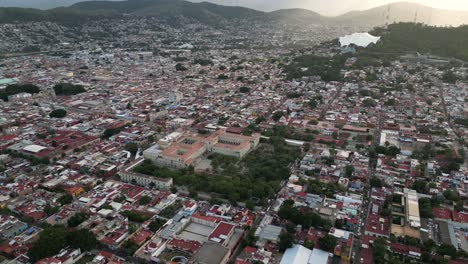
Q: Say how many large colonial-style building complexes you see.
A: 1